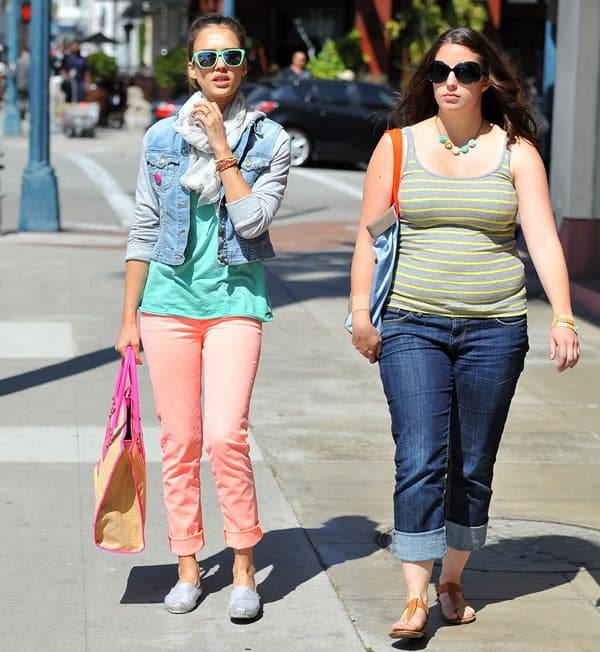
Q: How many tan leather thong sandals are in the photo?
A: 2